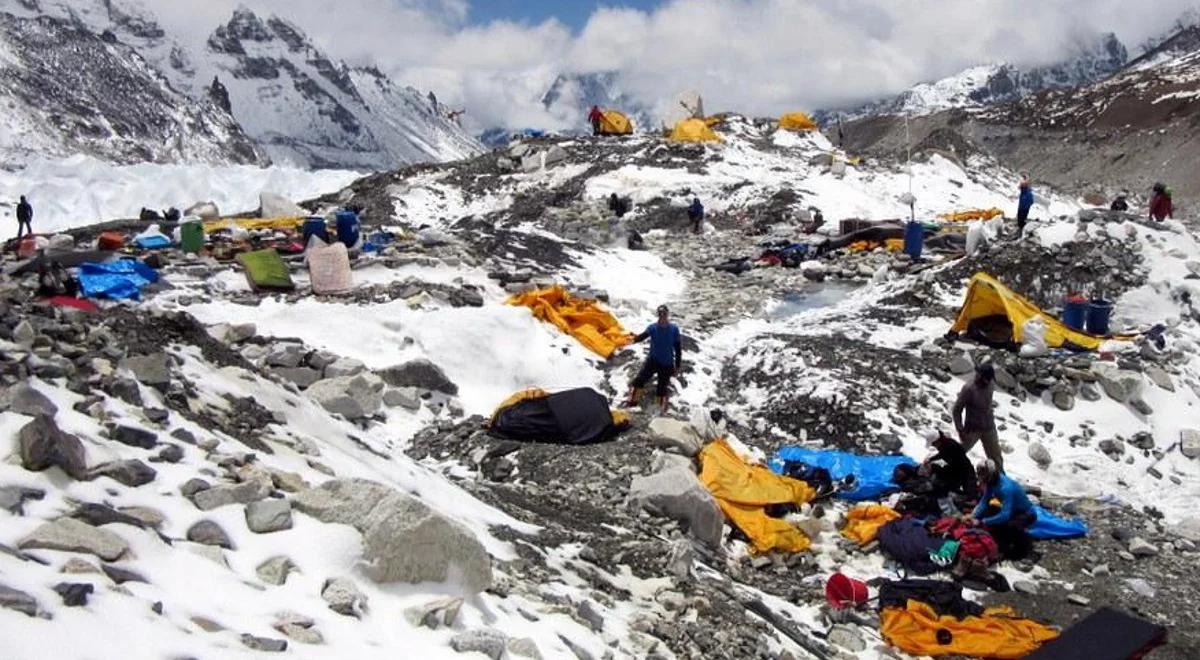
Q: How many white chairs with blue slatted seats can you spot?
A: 0